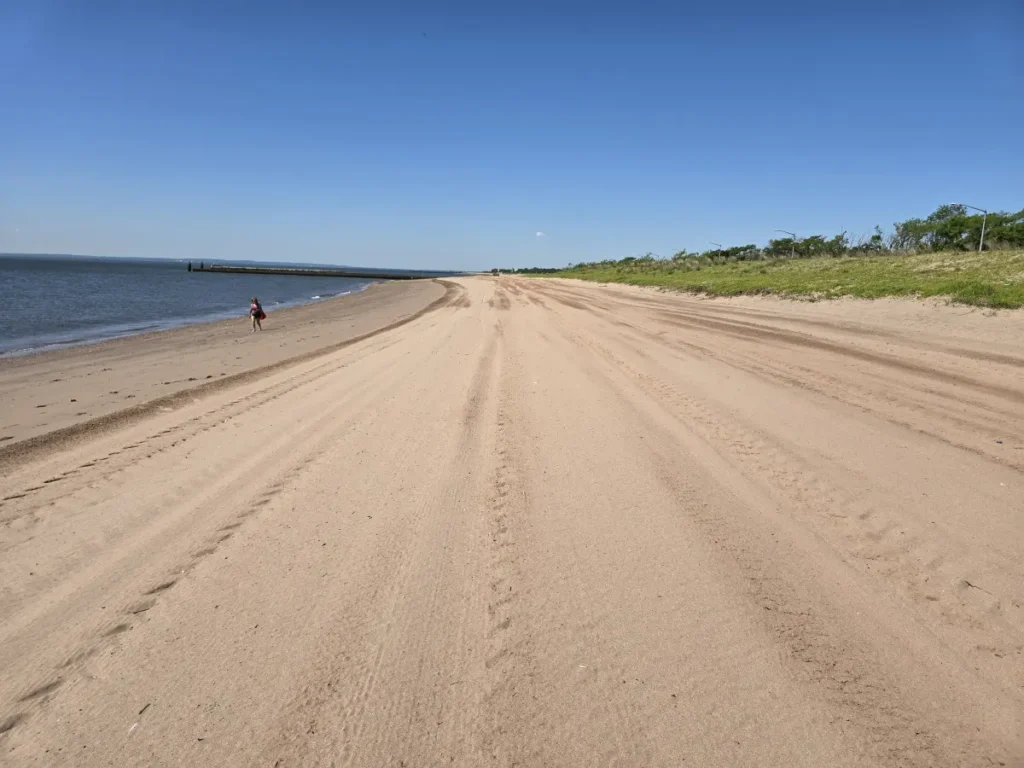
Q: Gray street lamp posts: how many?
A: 3